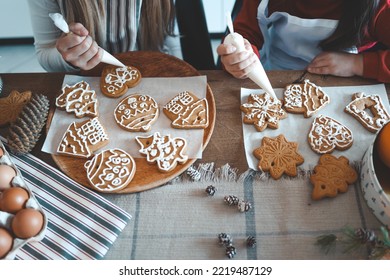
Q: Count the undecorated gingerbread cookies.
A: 3